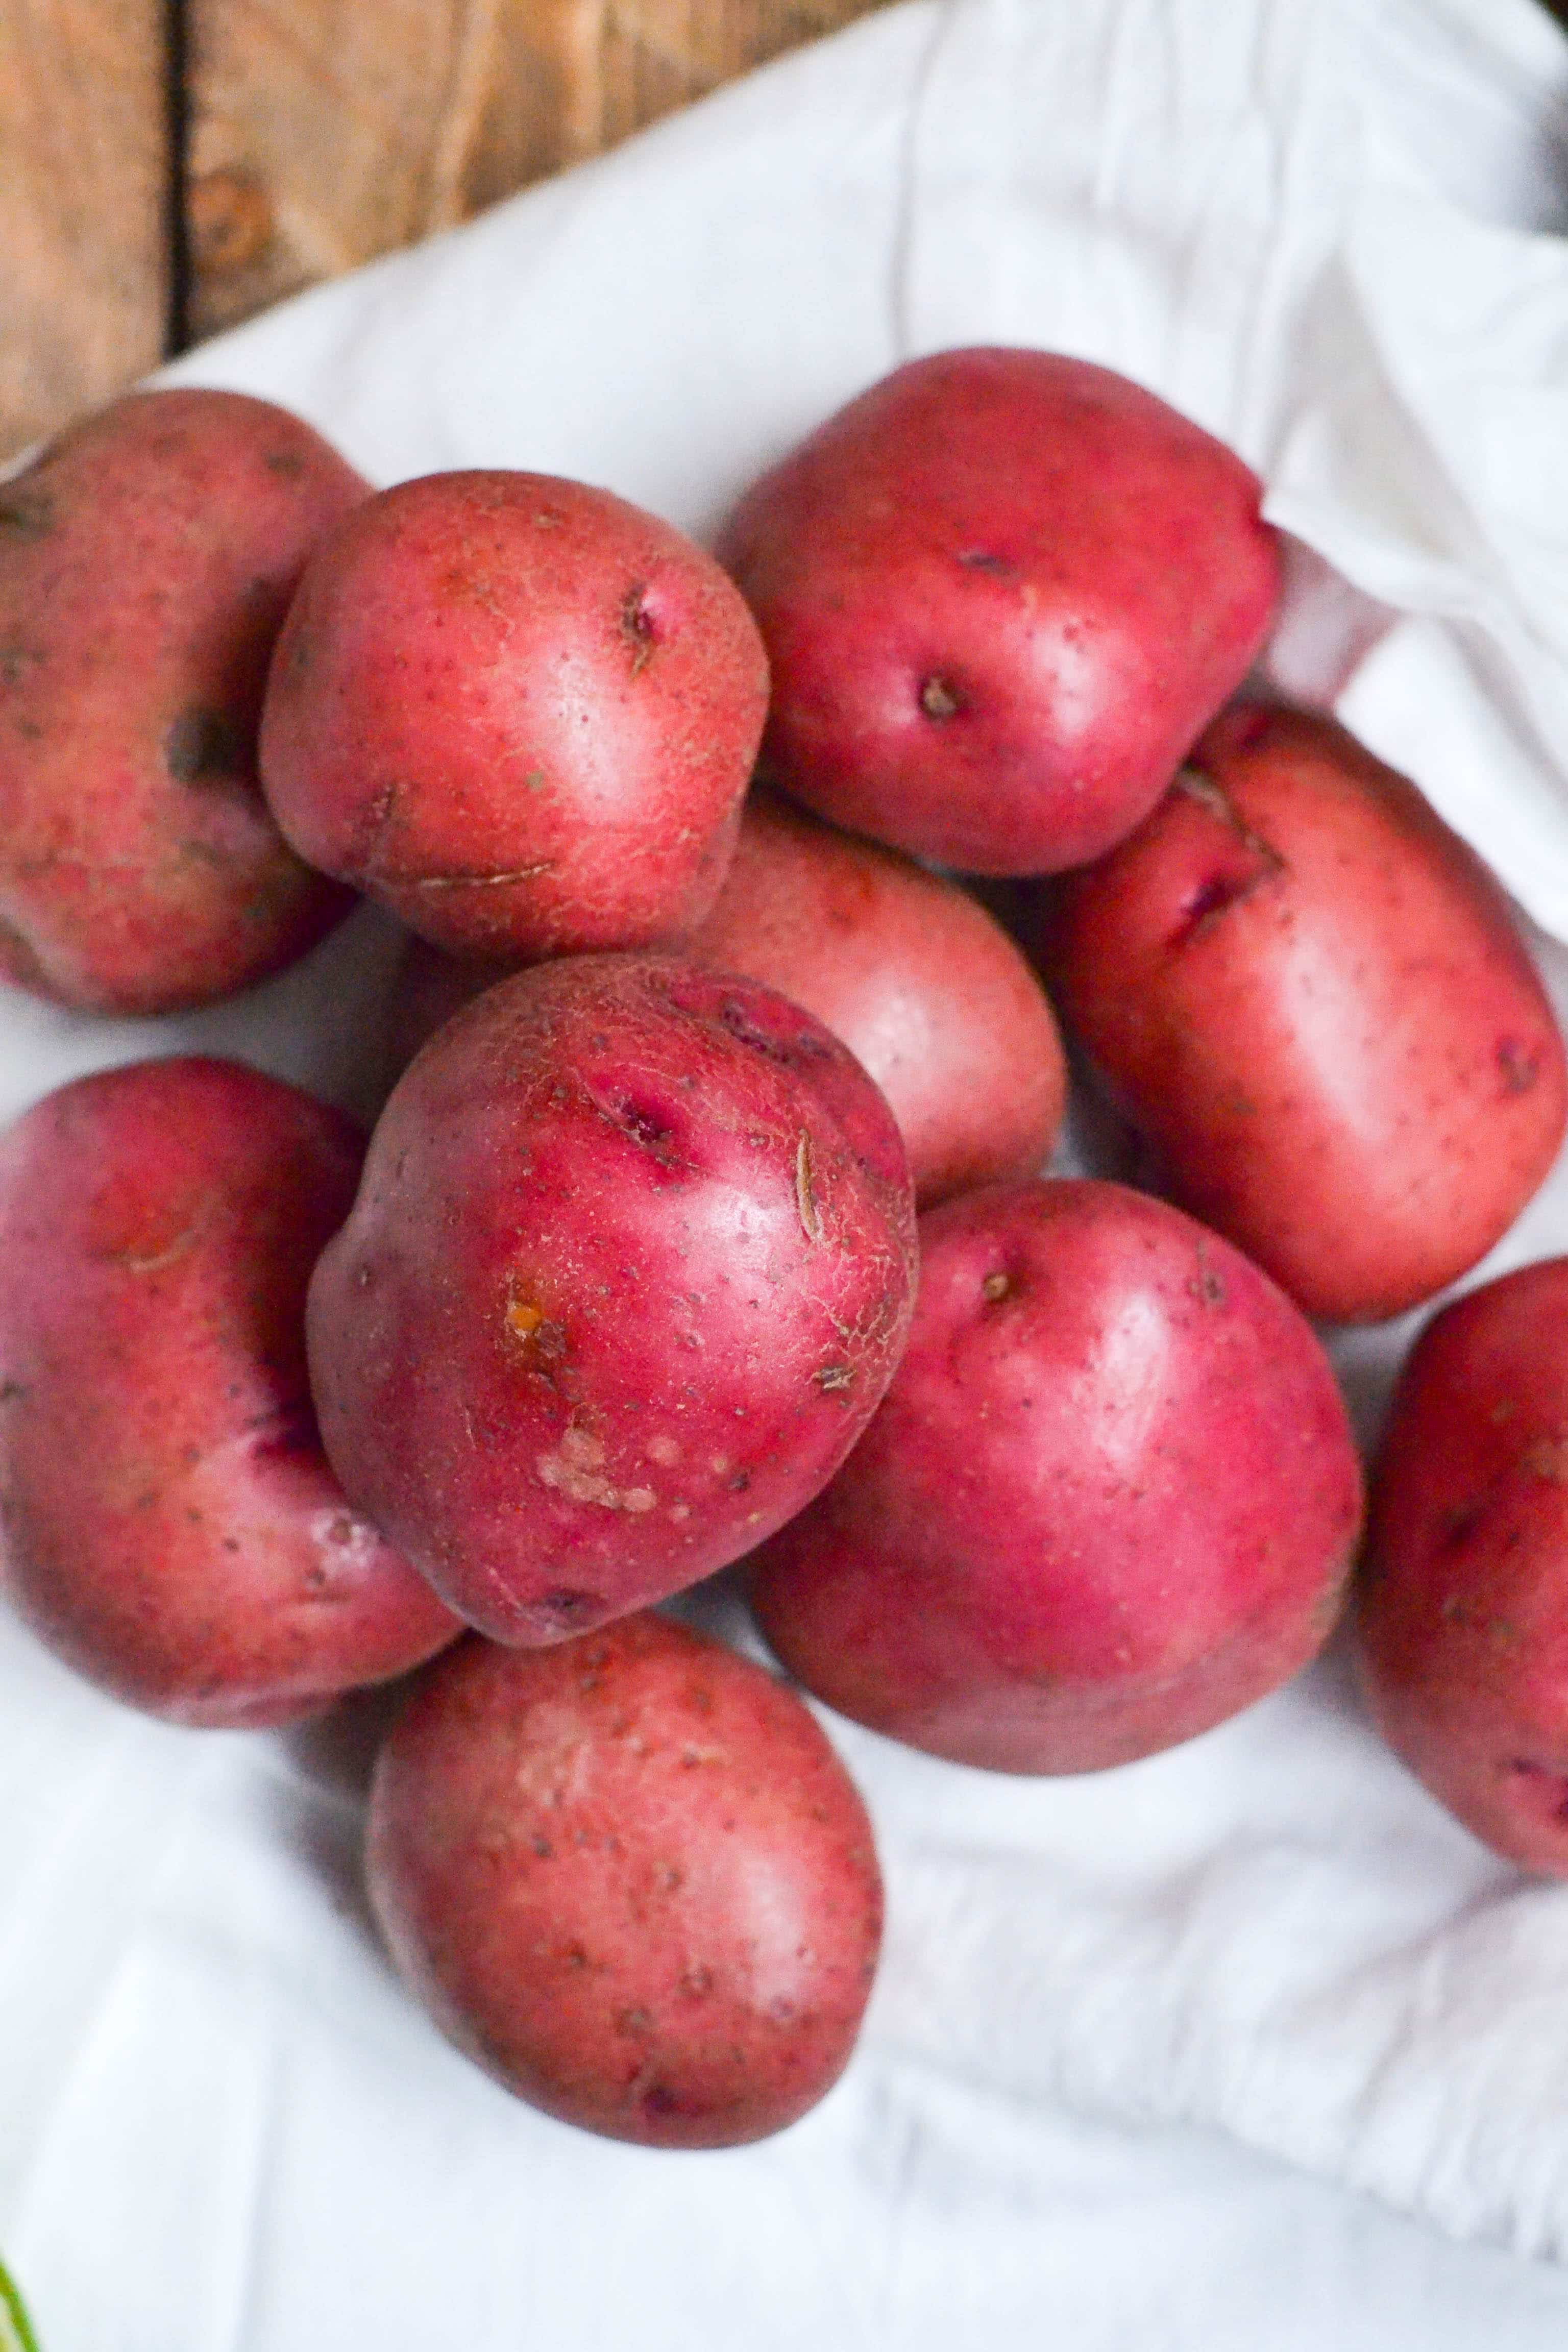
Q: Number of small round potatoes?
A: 10